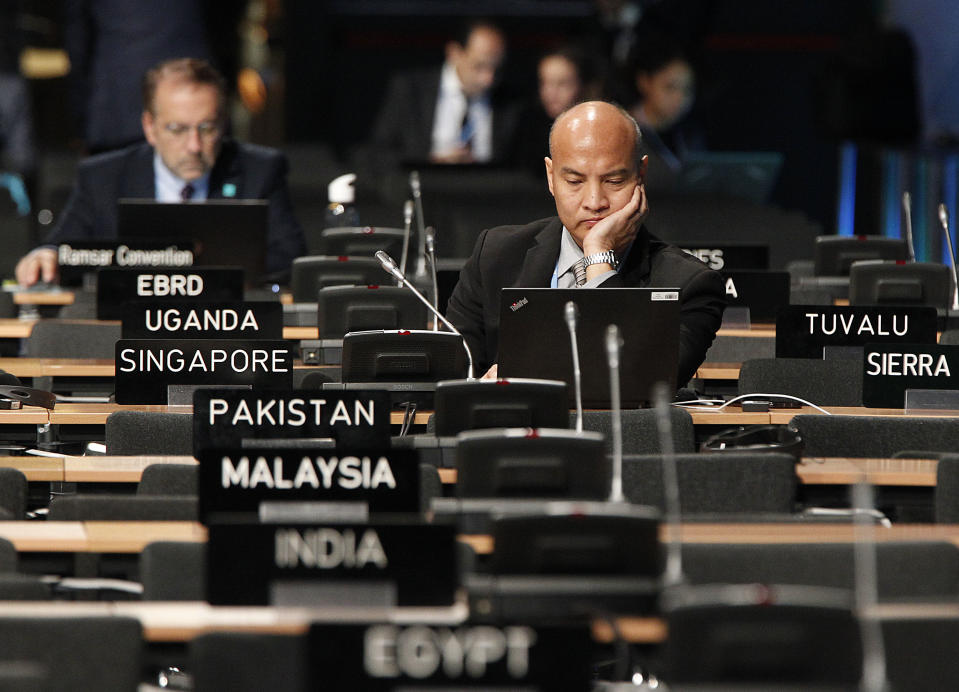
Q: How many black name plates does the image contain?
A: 12